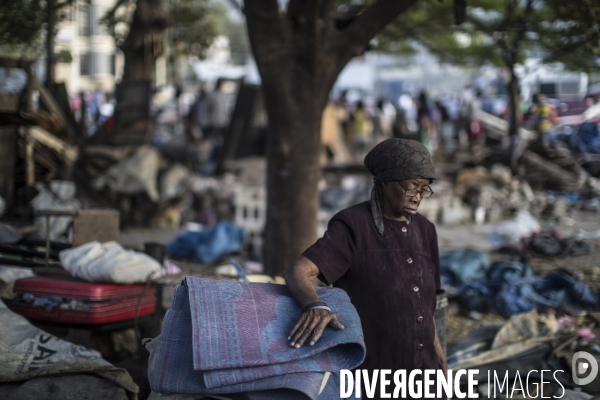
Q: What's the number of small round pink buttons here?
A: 5